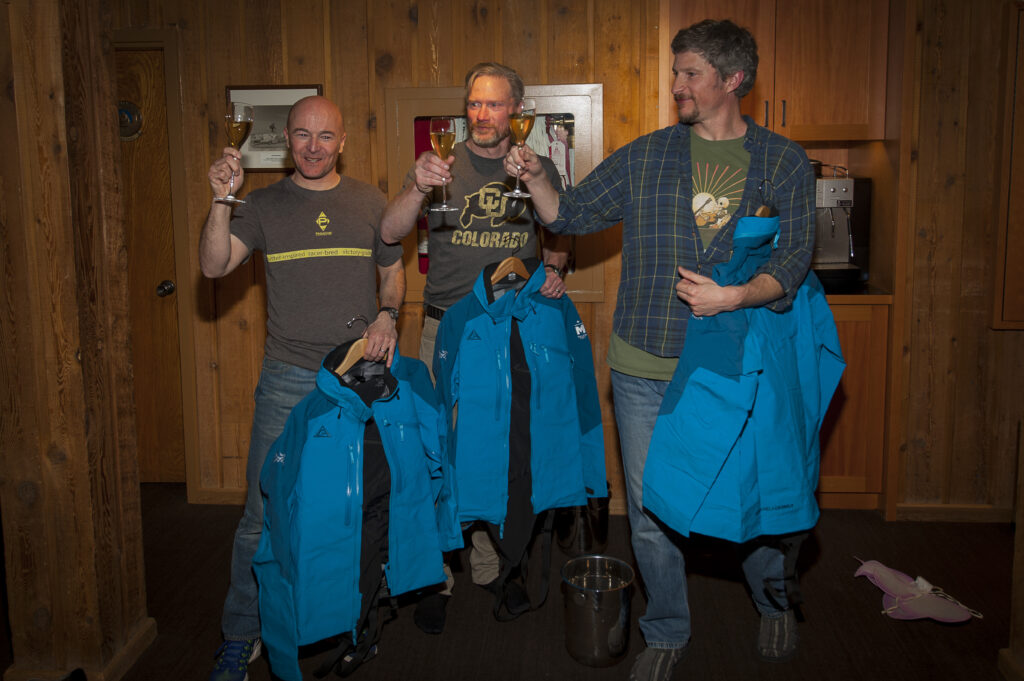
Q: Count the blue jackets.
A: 3